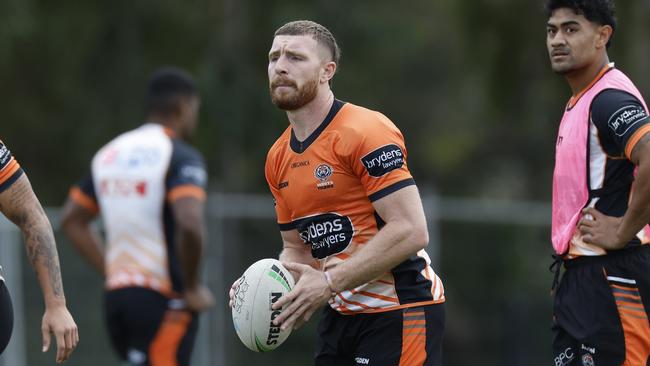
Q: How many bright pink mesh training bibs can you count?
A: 1